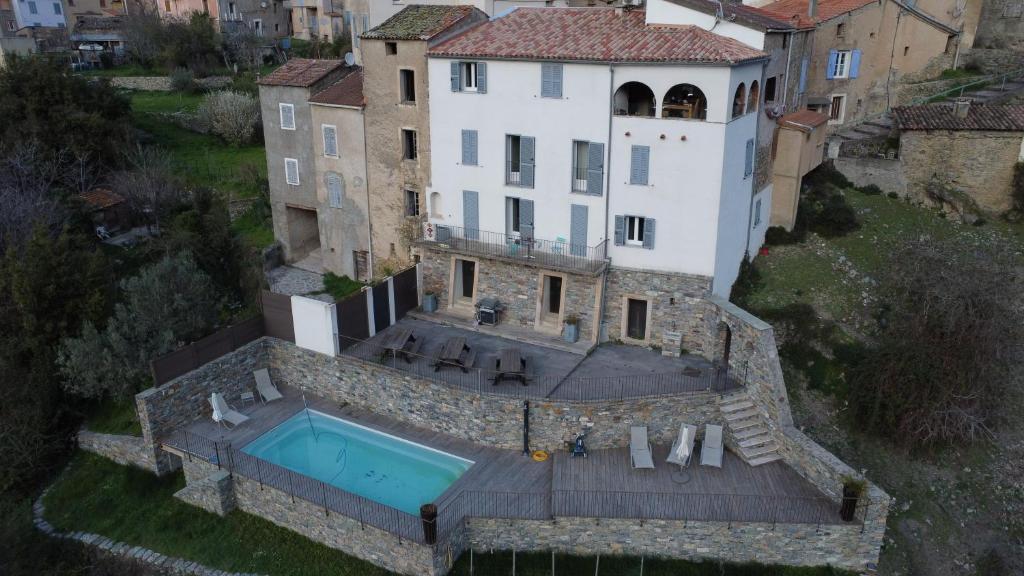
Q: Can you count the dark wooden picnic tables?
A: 3